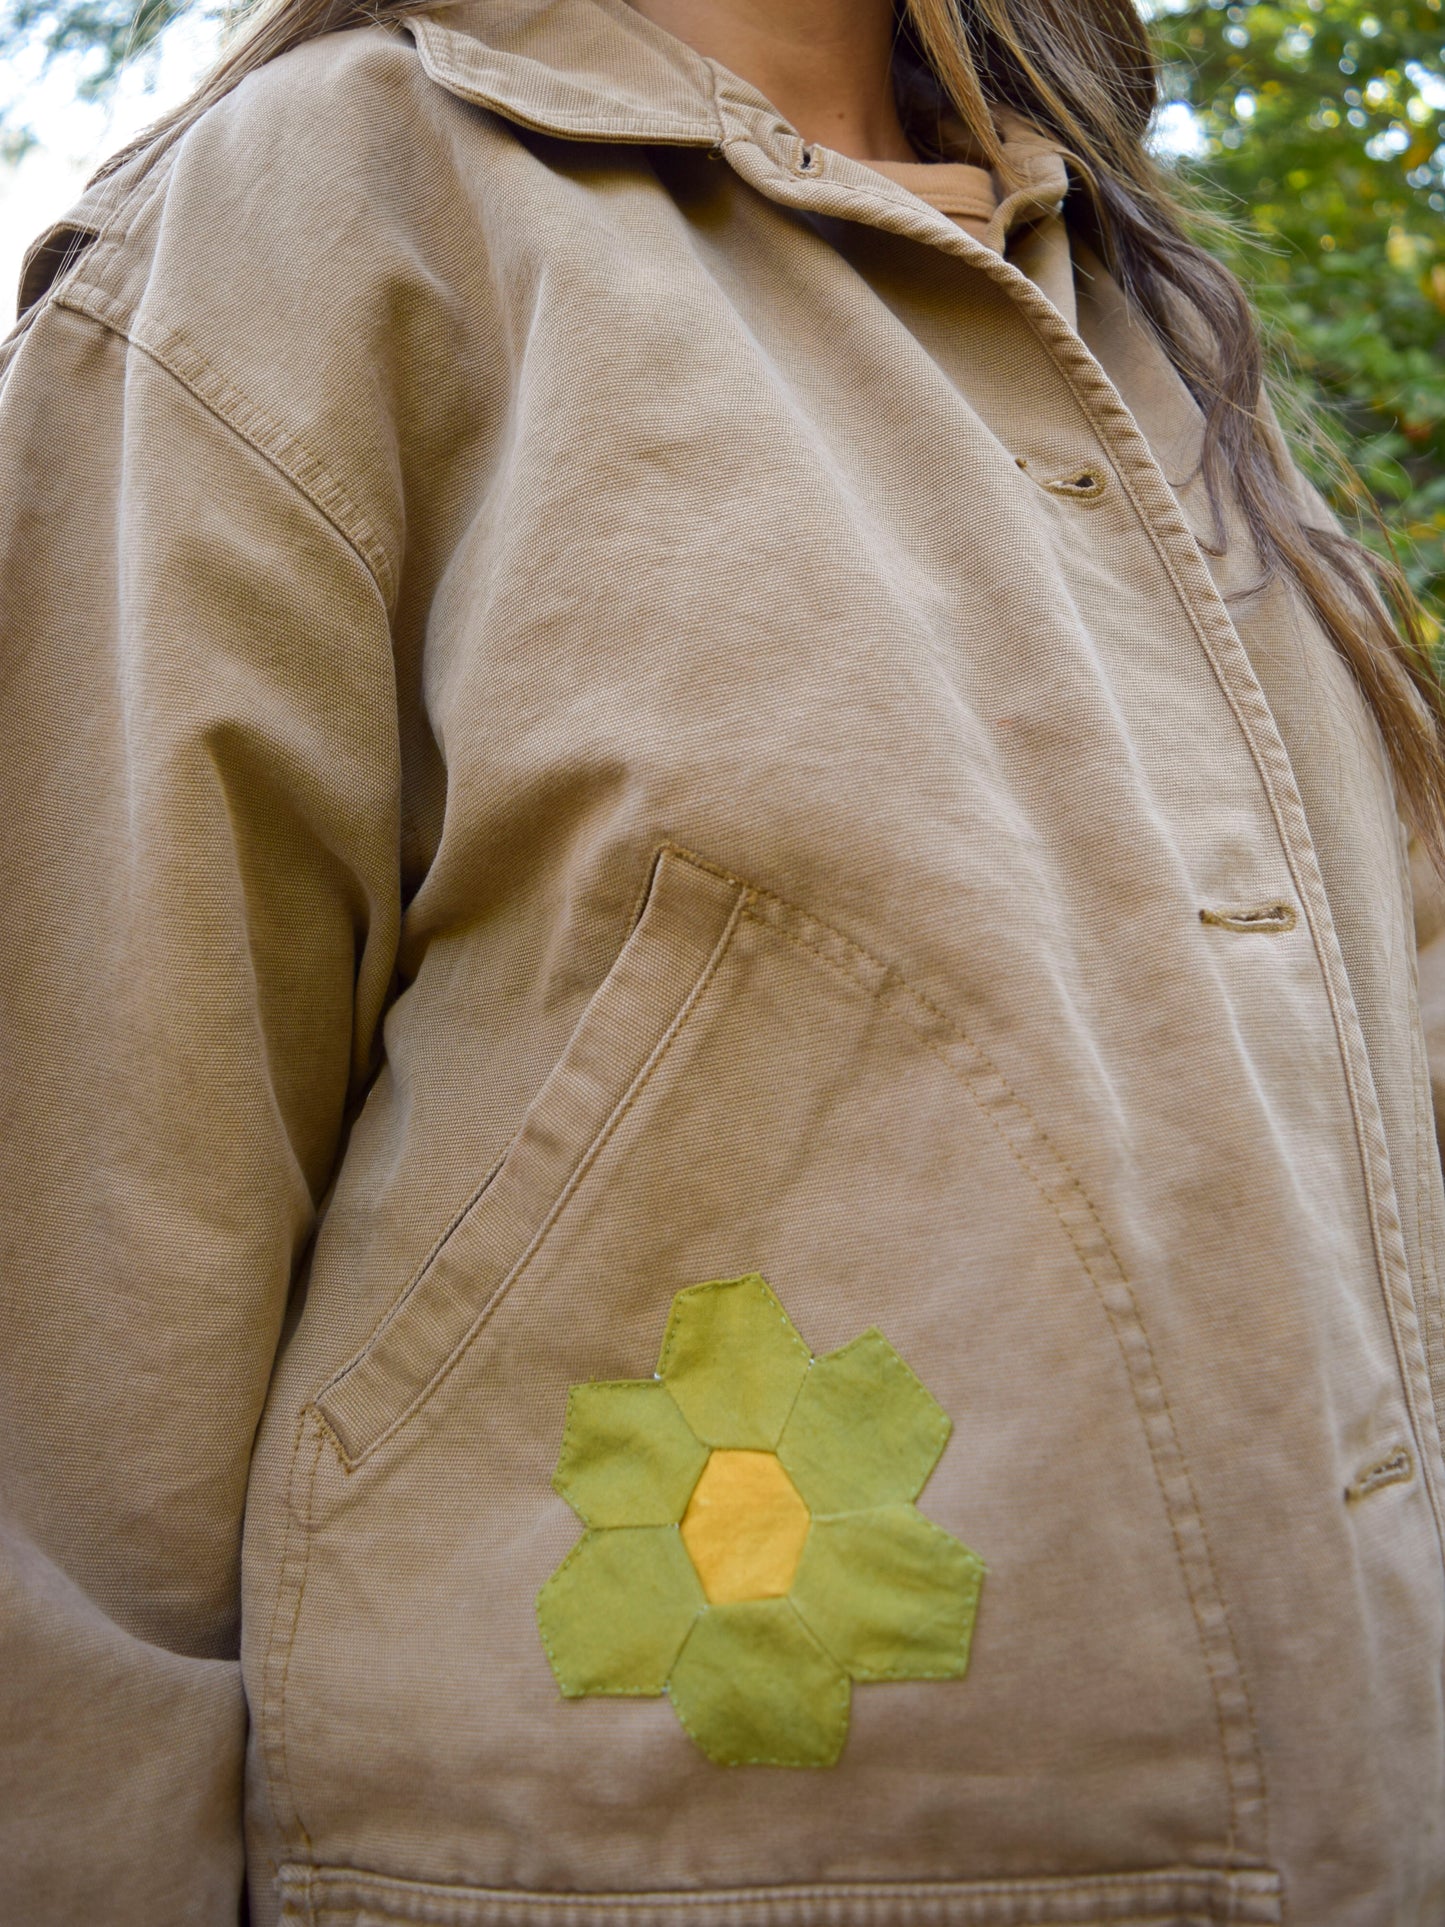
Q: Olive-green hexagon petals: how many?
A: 6